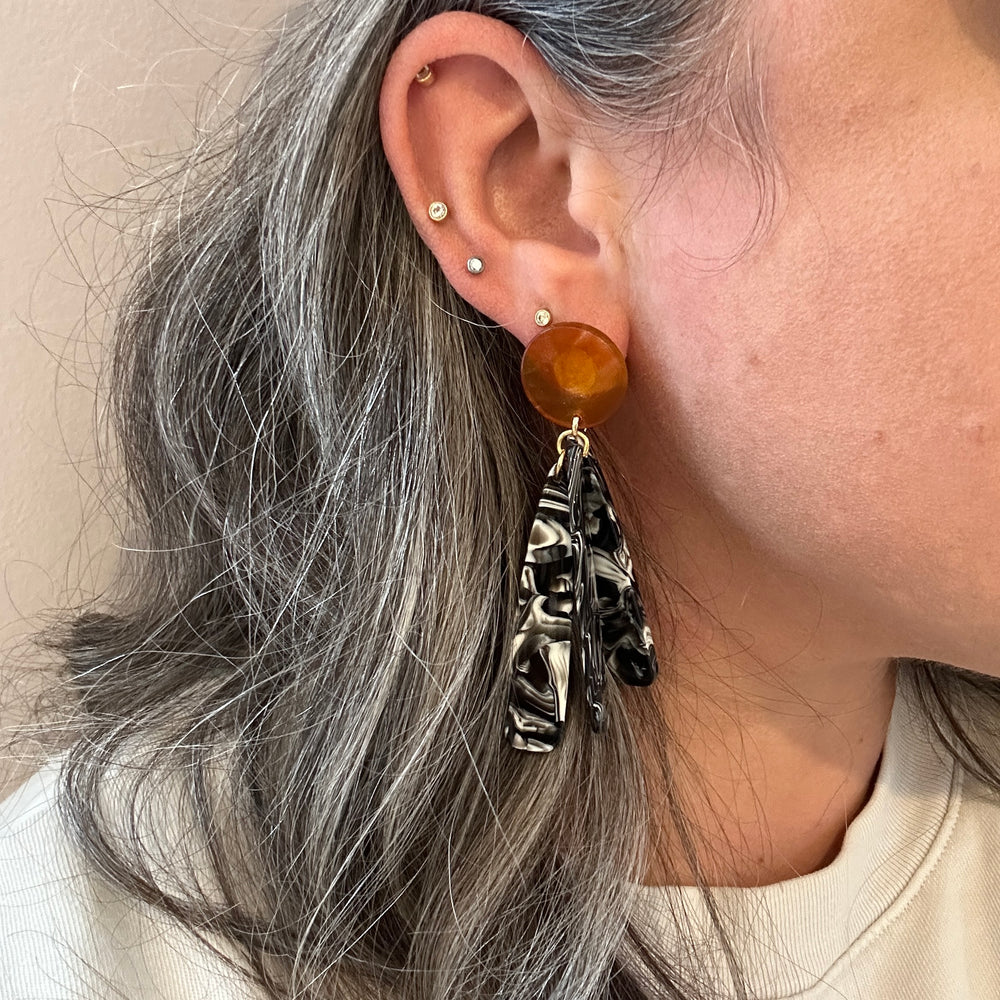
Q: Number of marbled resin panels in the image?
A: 3